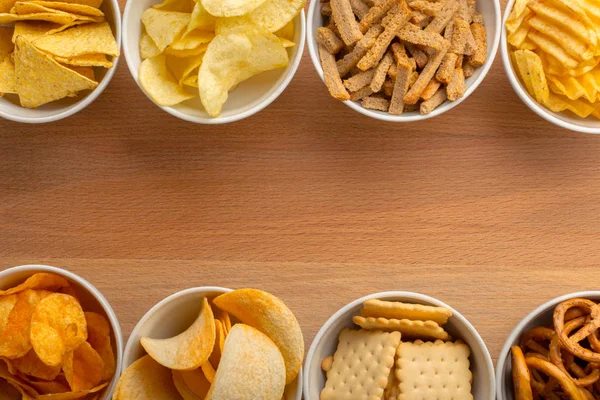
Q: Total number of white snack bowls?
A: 8